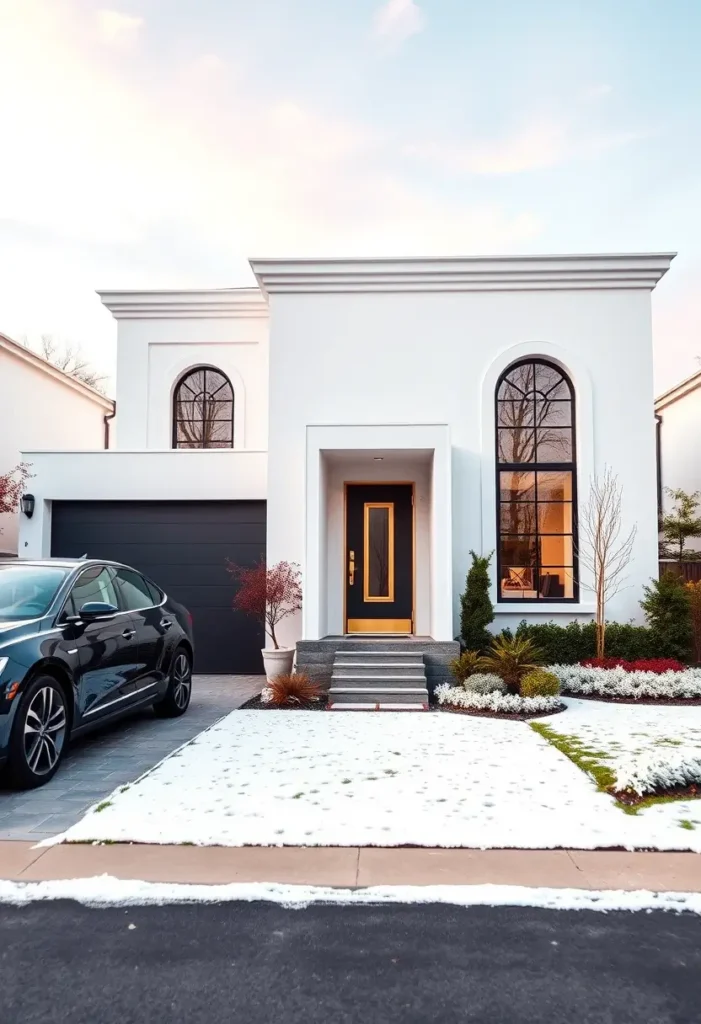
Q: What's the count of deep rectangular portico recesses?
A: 1